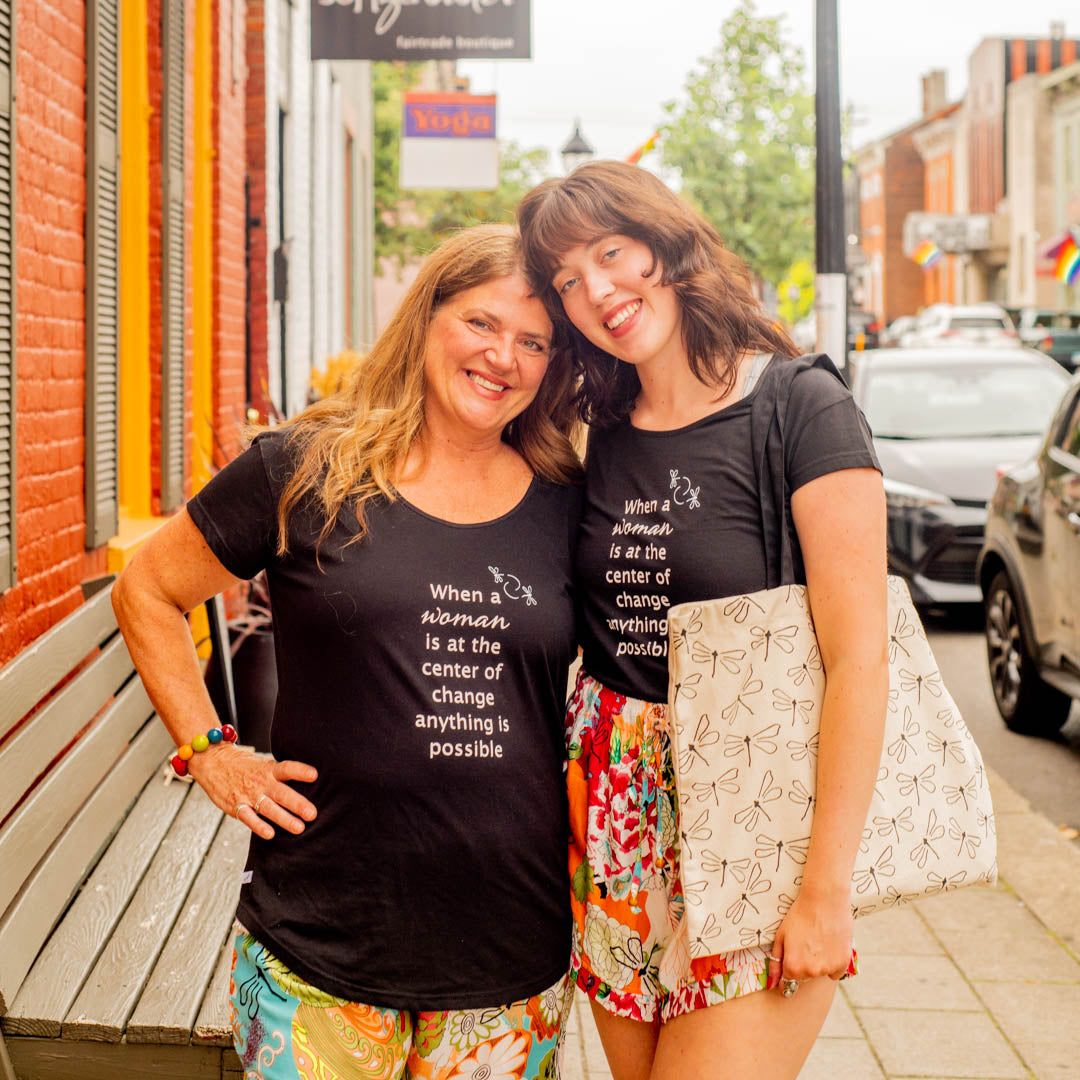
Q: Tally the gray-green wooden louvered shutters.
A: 3